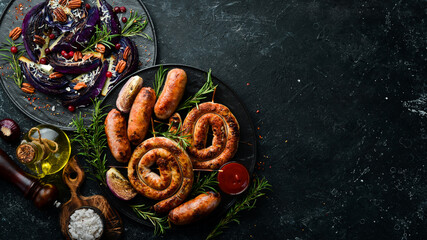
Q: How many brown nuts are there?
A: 13